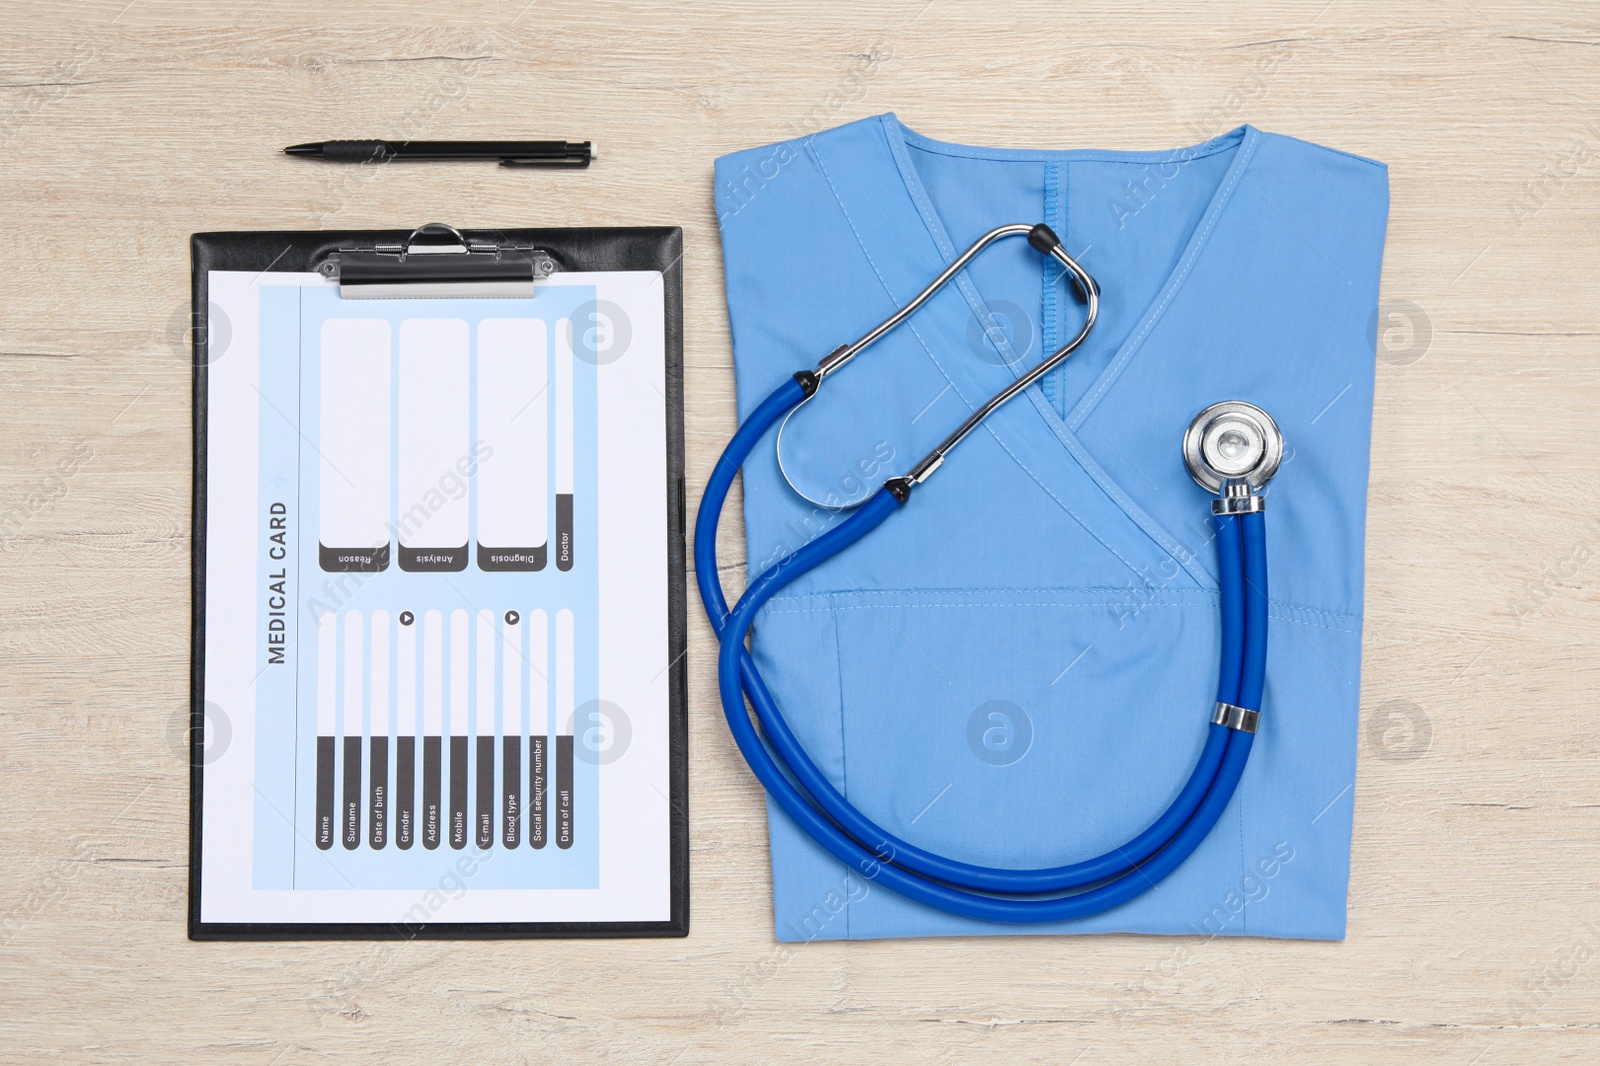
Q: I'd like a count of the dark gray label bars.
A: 14